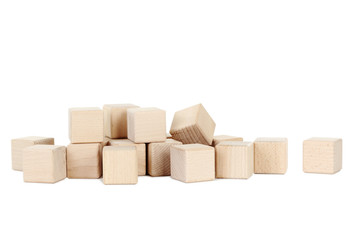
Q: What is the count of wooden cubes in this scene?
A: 15